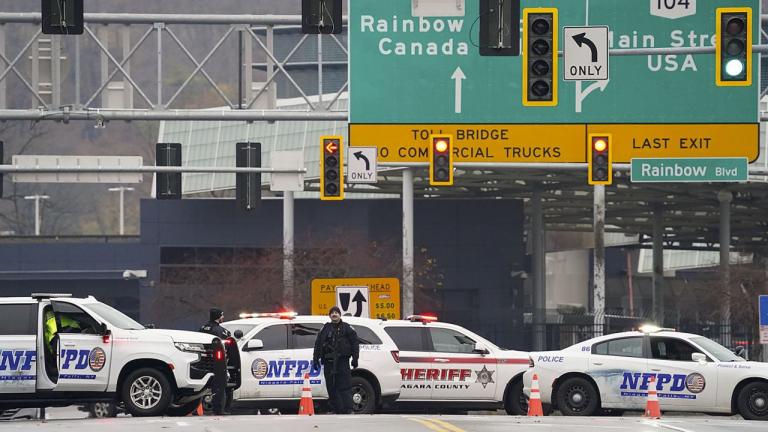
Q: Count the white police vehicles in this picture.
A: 4